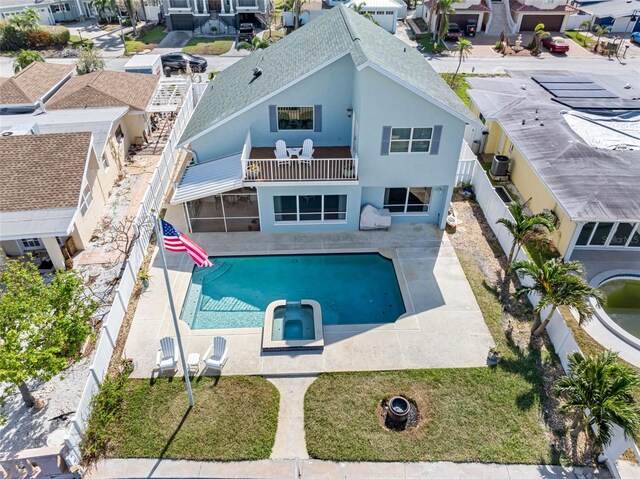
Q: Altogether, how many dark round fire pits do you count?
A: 1